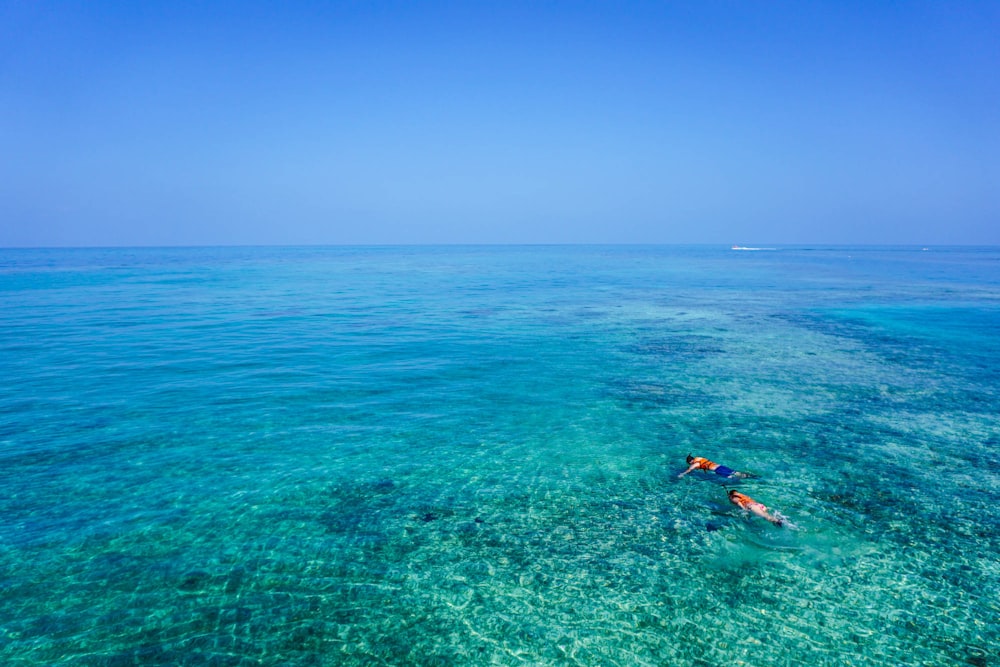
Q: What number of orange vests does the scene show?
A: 2